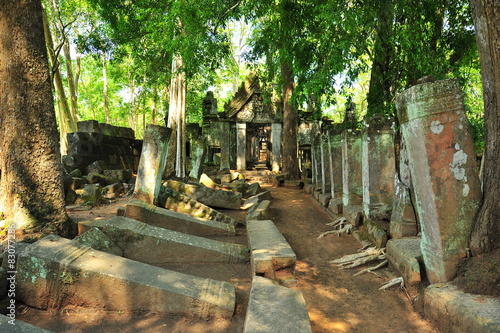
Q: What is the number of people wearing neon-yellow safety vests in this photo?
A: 0